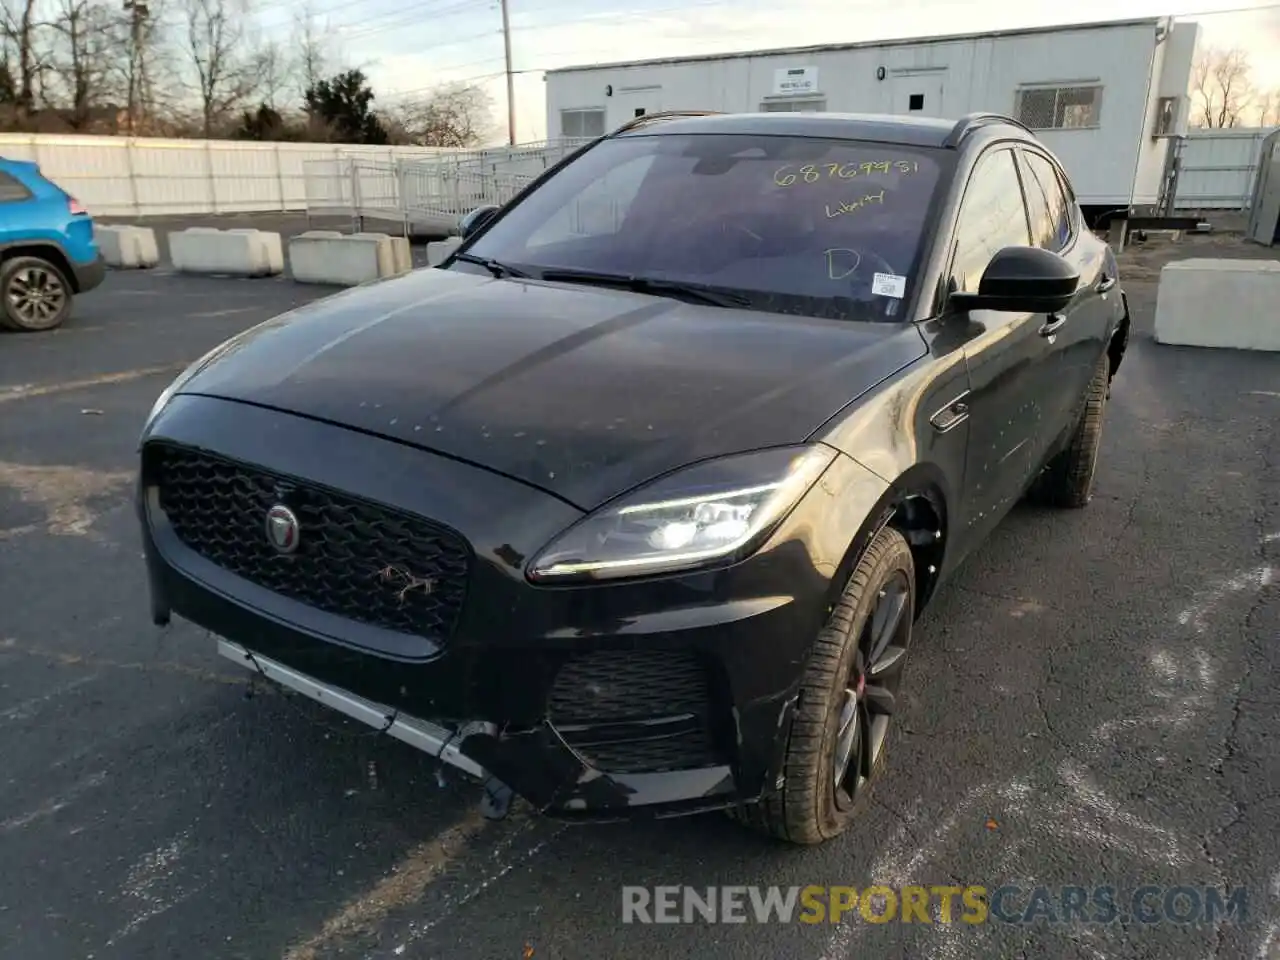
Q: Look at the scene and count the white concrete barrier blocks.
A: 5